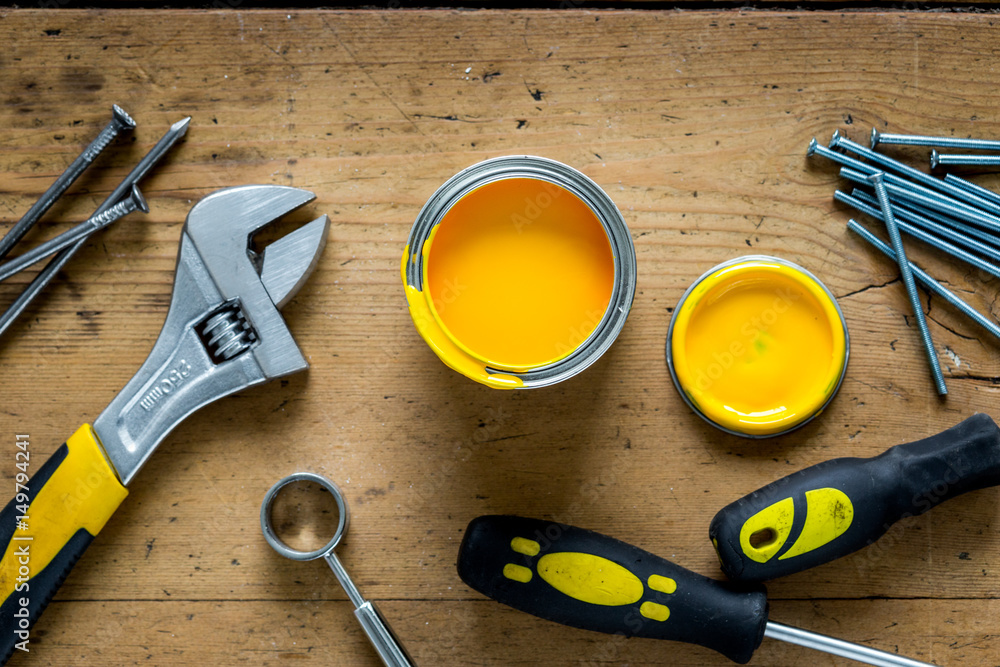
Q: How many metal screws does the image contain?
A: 11